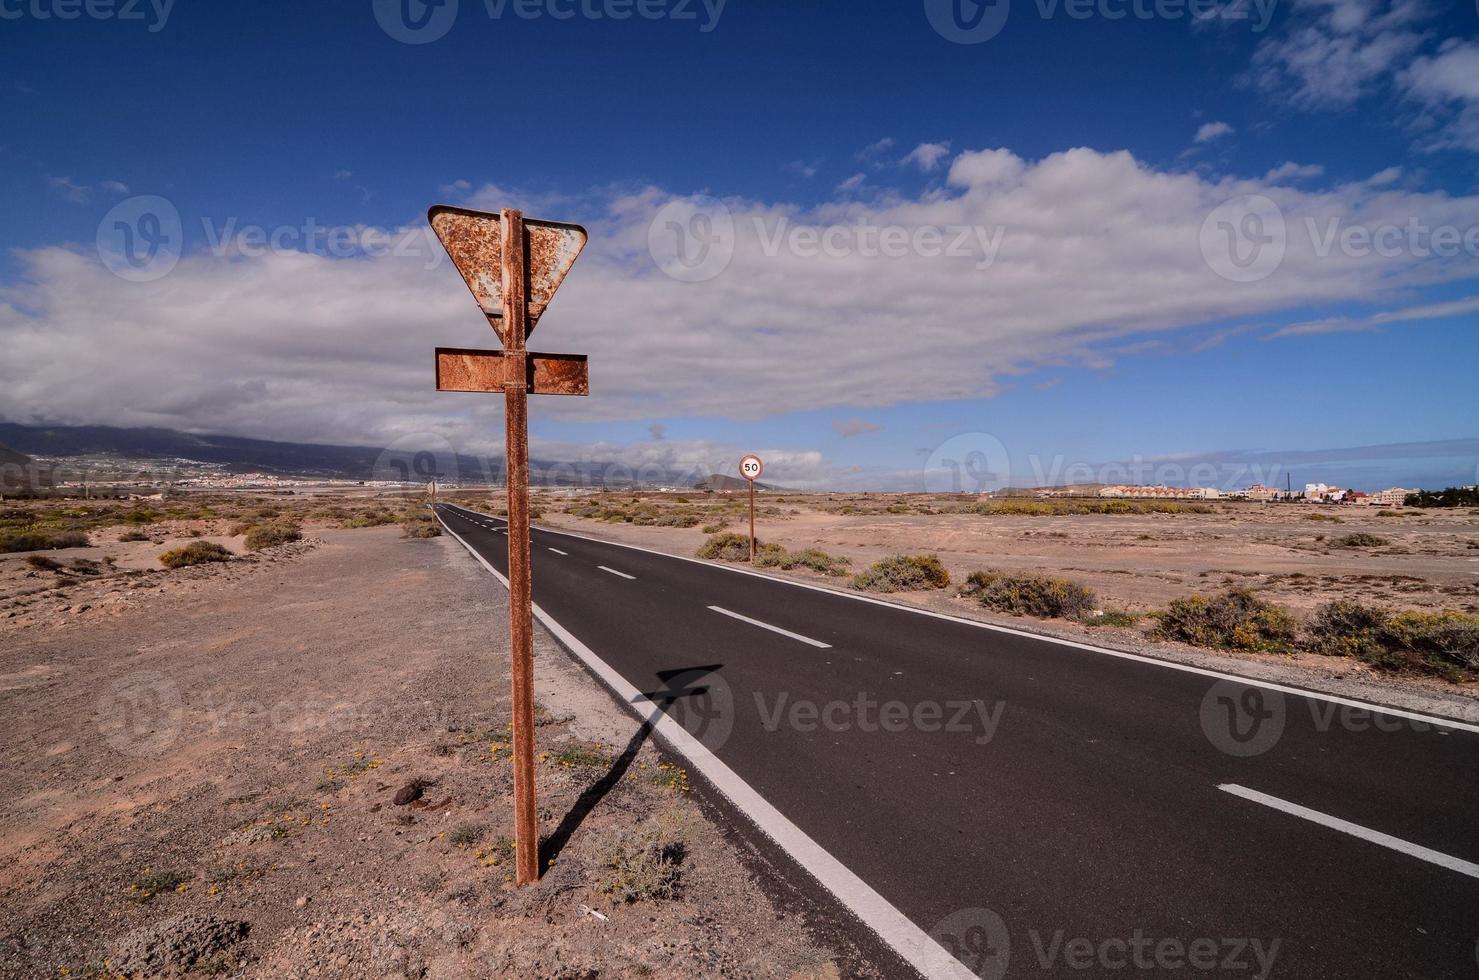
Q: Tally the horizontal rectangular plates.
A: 1